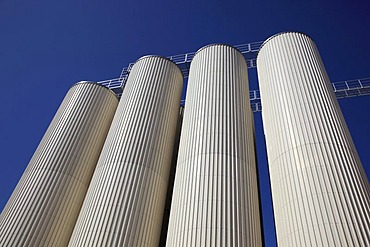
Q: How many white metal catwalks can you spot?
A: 2